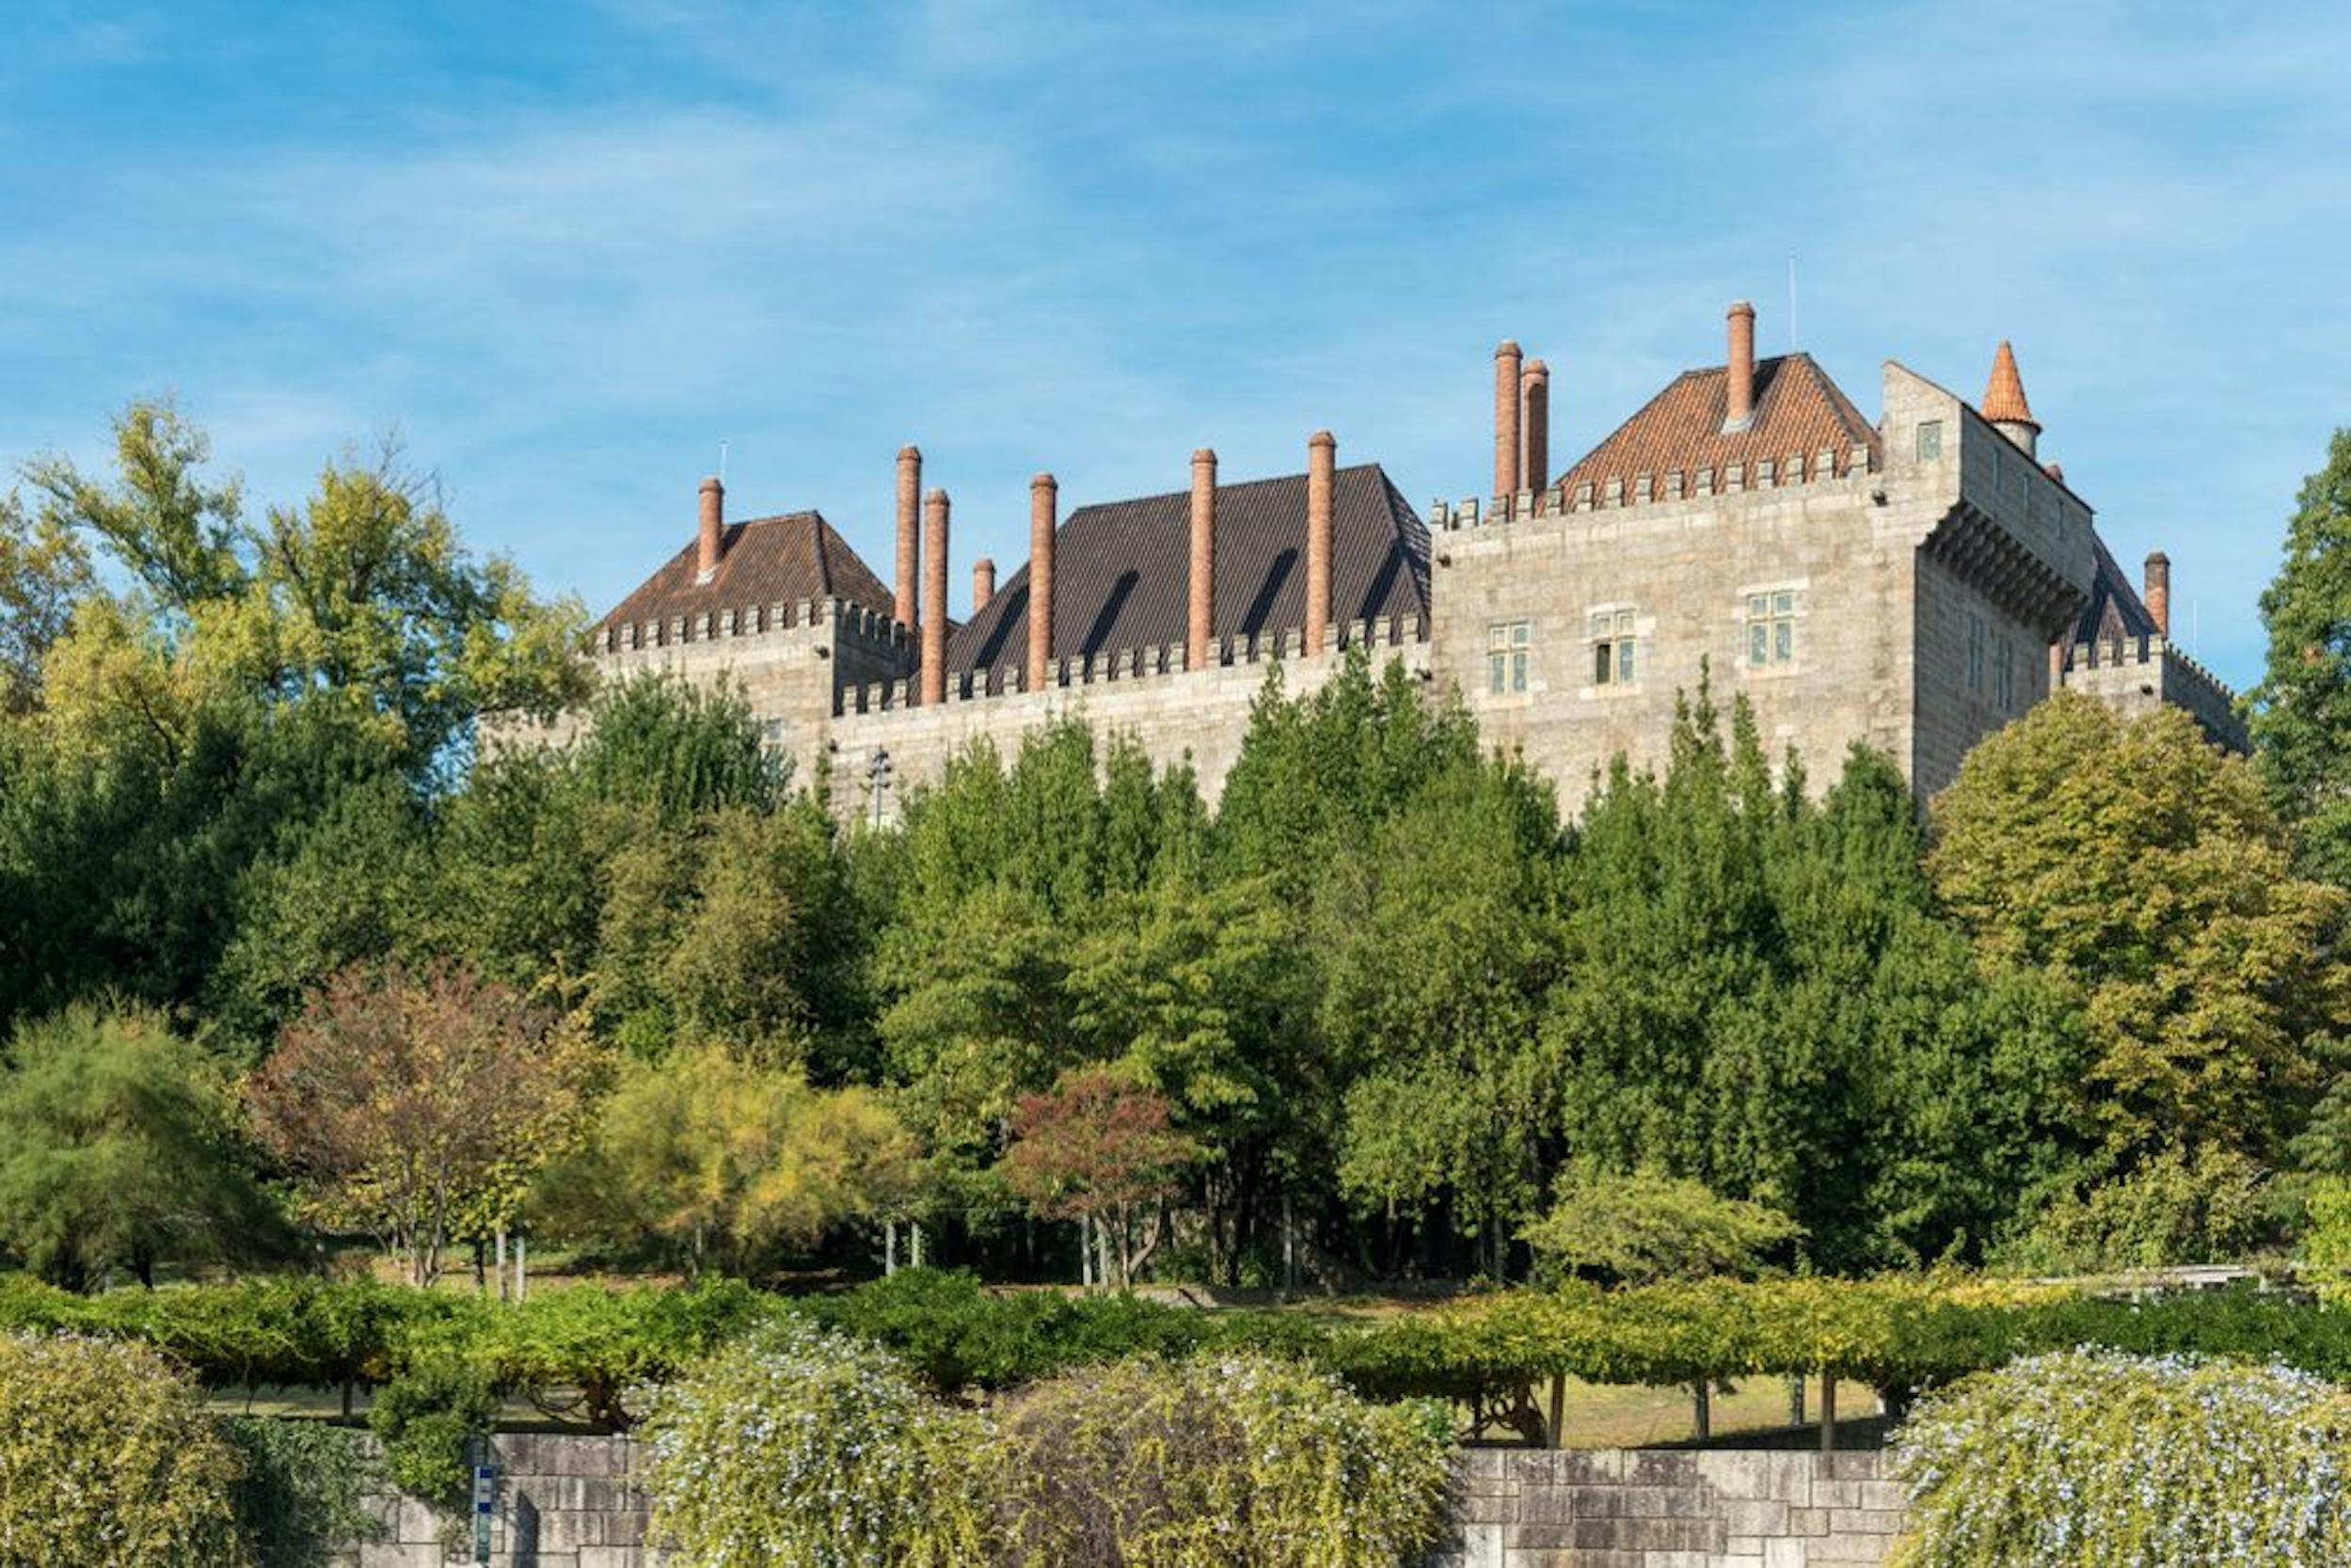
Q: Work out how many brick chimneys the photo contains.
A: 11